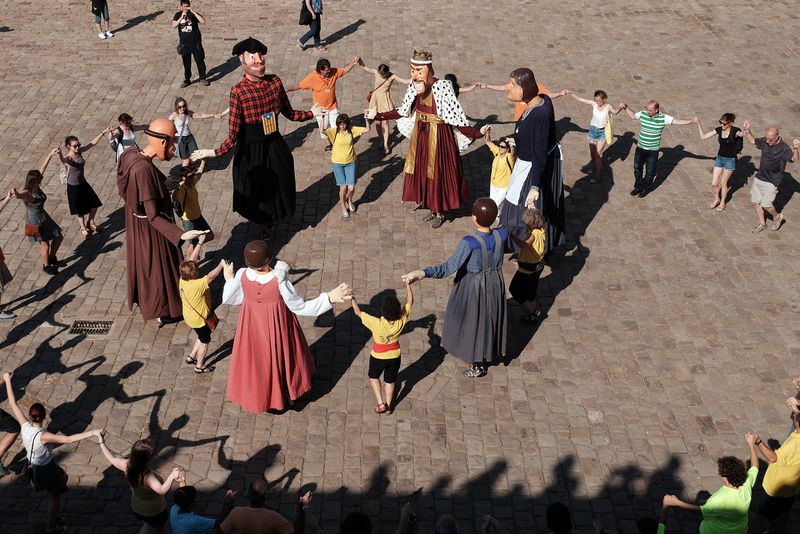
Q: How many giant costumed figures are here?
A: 6